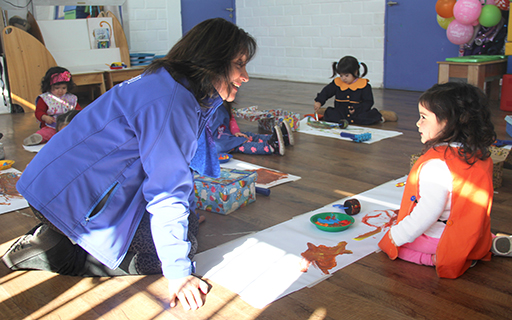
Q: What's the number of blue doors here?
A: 2